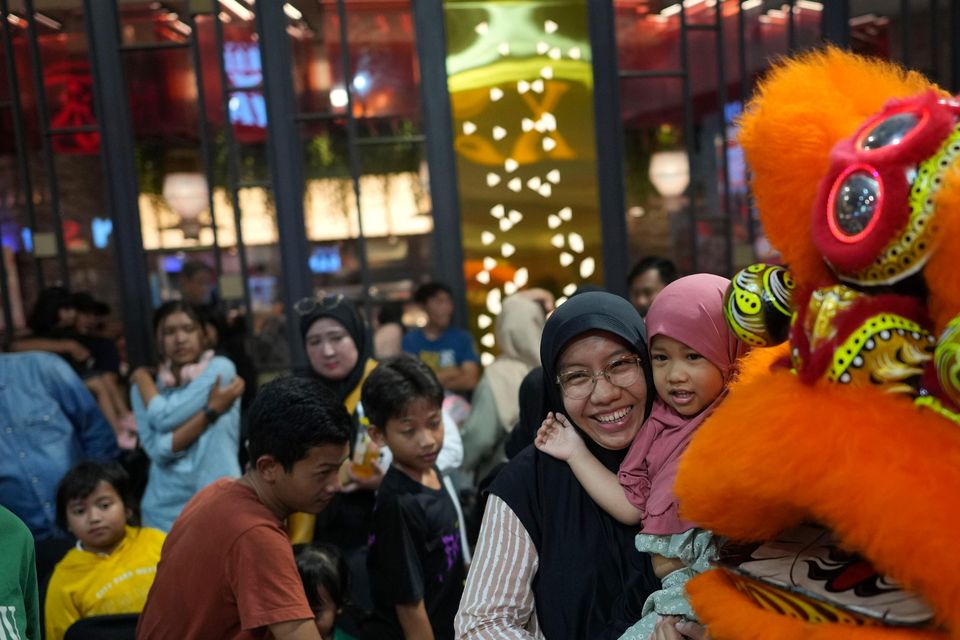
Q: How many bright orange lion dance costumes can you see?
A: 1